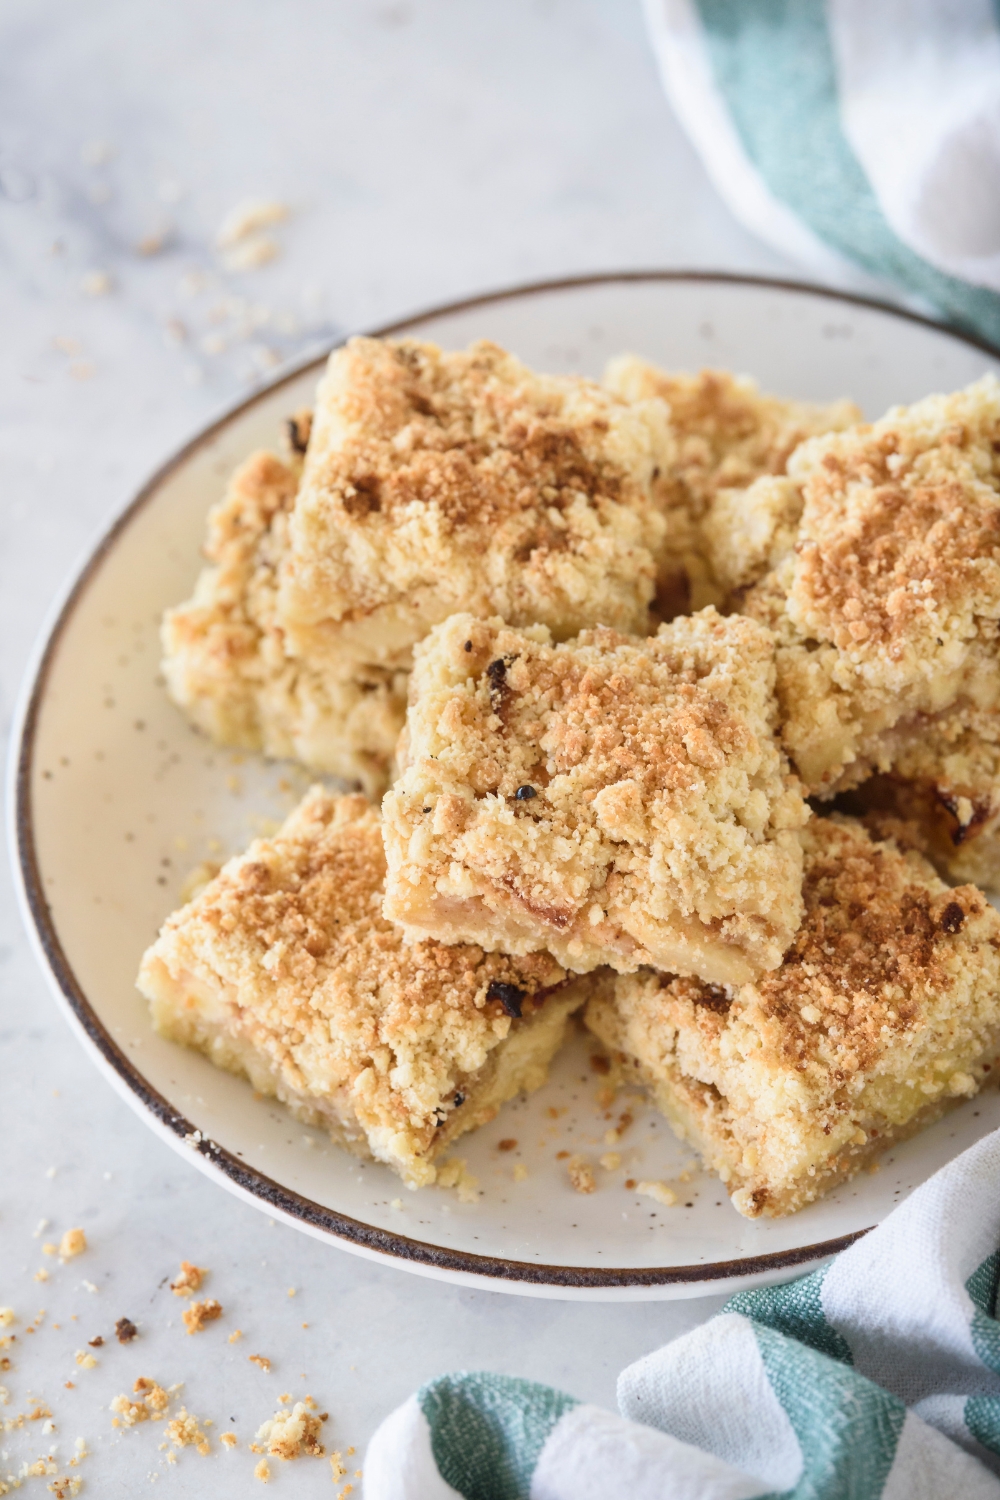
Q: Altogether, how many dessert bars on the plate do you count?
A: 8